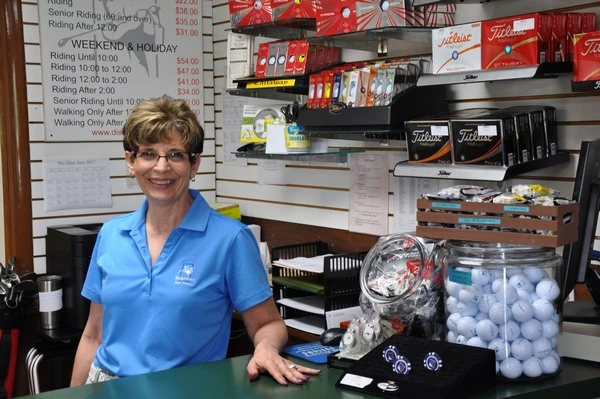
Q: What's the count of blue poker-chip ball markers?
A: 3